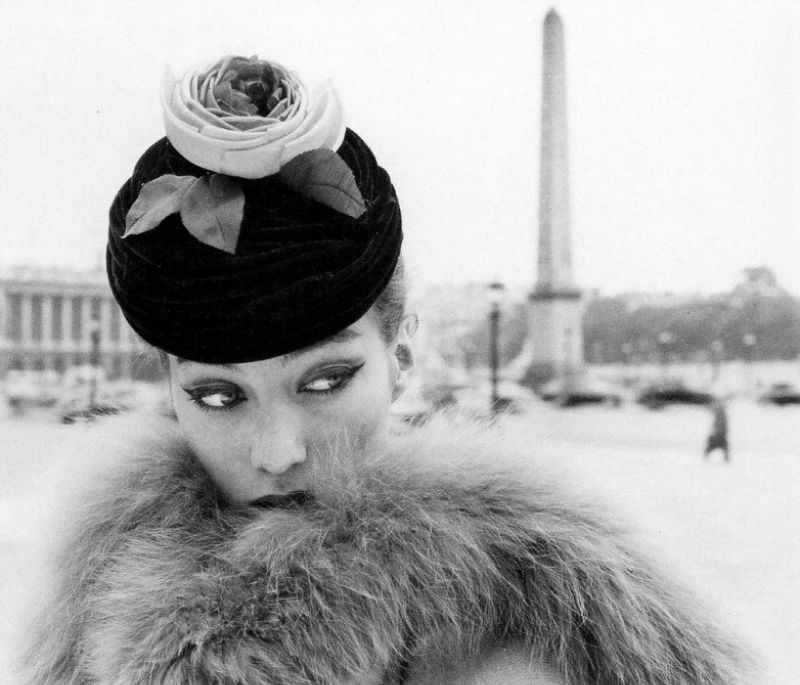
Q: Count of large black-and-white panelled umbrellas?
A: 0